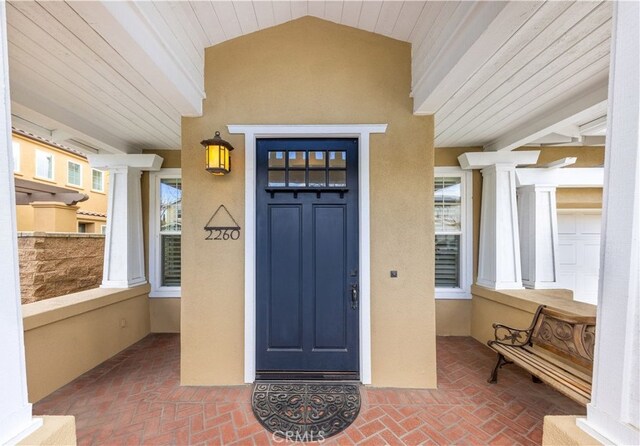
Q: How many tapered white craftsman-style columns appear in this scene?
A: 5